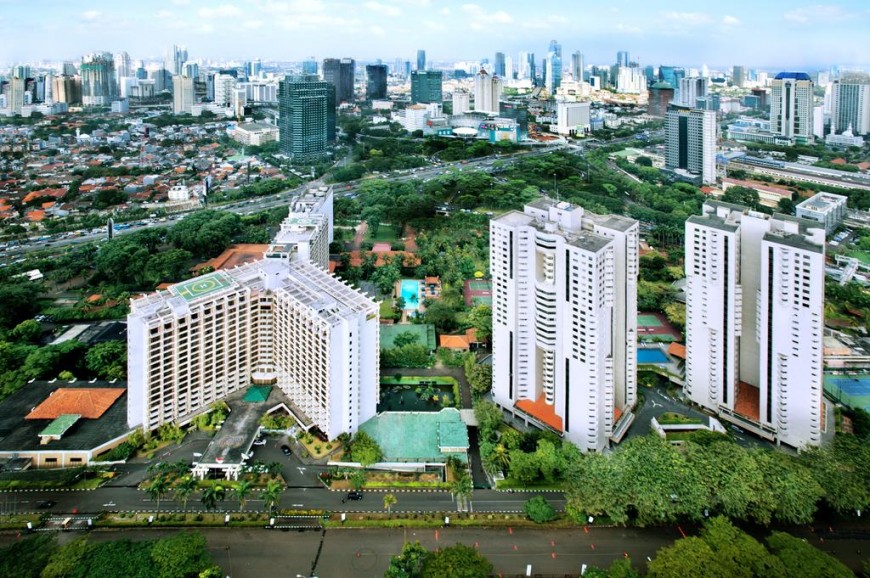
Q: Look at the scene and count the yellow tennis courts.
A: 0